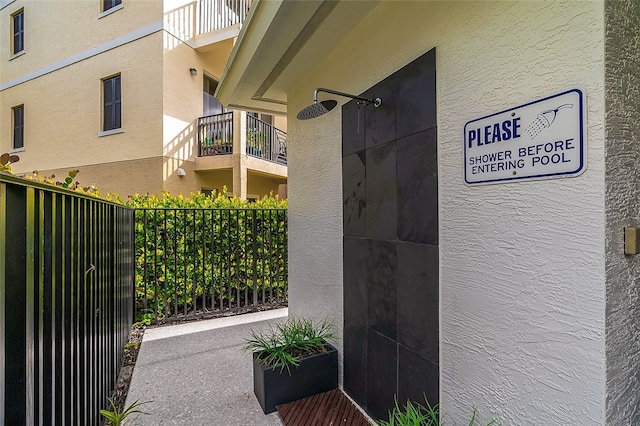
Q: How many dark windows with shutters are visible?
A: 4